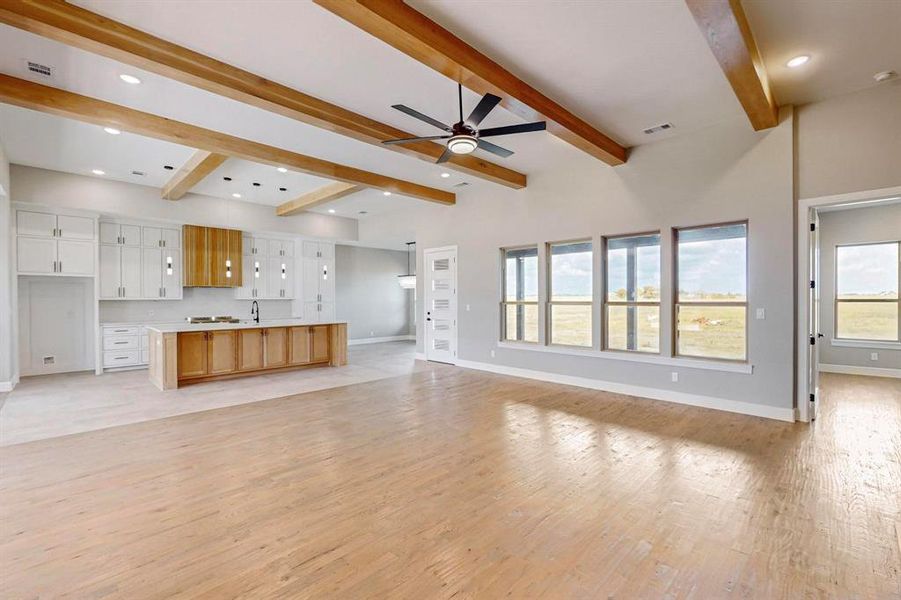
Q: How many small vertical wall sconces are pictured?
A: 5